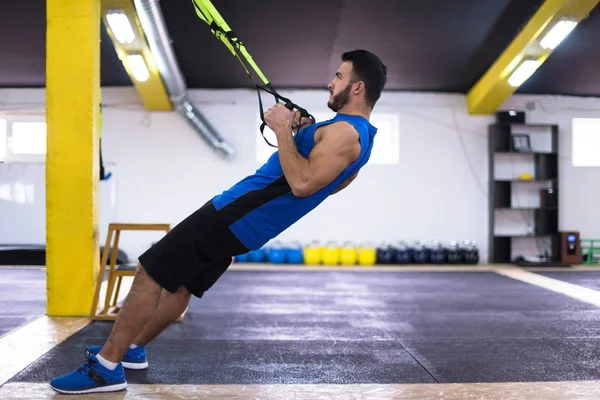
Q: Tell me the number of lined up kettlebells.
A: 14